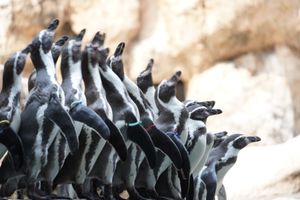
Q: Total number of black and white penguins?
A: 13